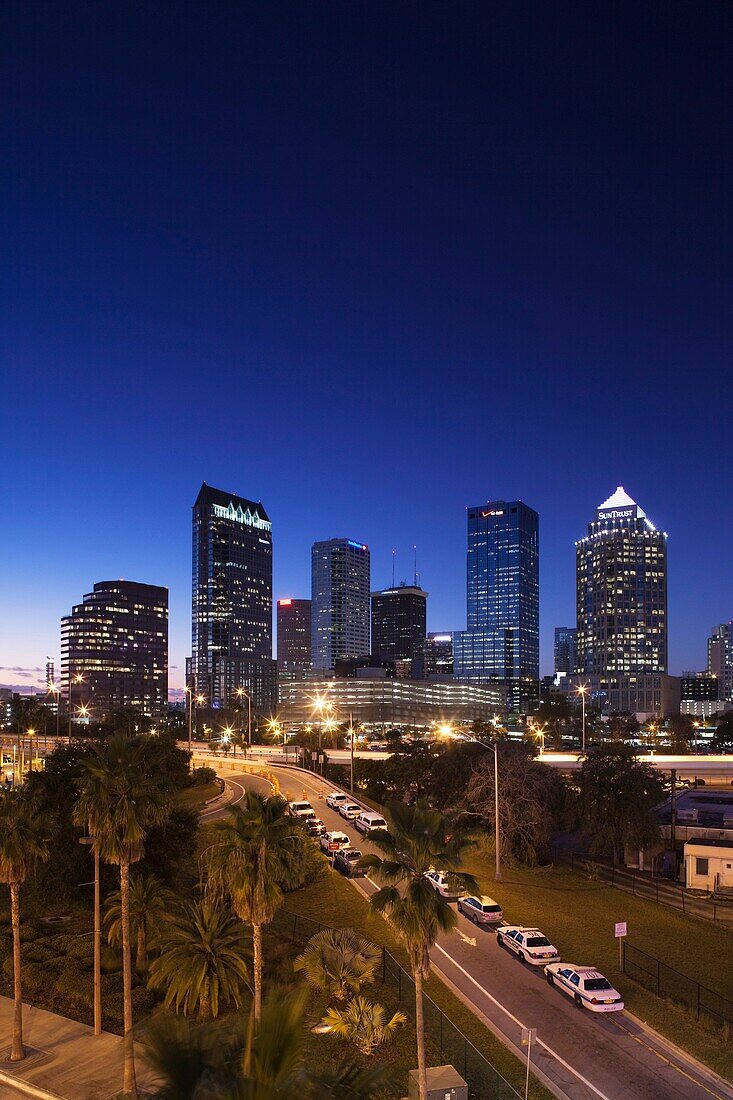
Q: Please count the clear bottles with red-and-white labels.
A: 0